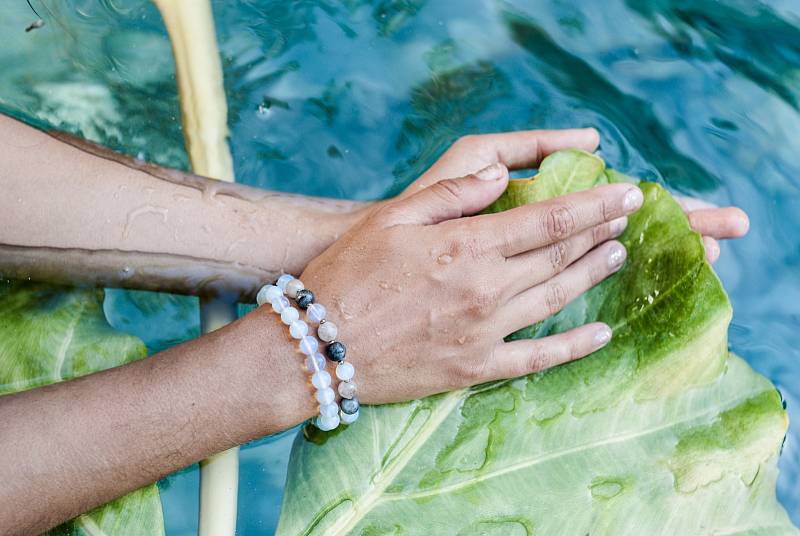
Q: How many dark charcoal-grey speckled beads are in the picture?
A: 3